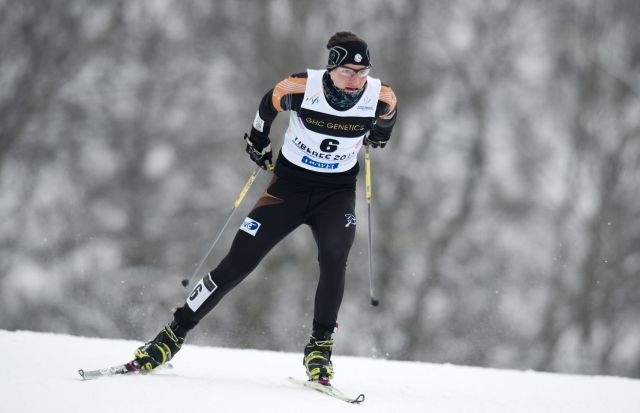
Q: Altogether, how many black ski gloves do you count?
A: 2